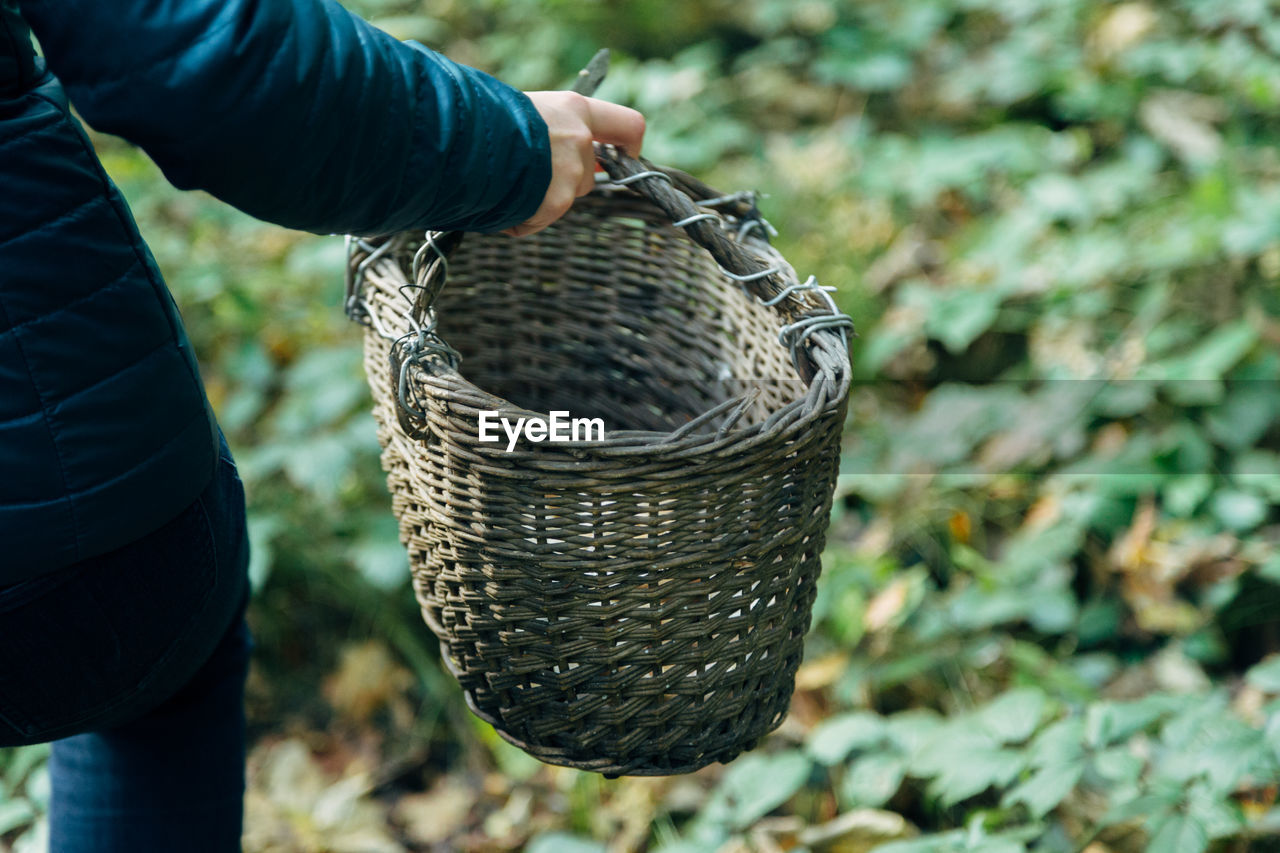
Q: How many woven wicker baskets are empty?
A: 1